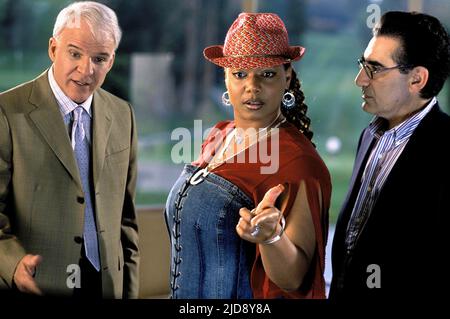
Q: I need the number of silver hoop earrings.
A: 2